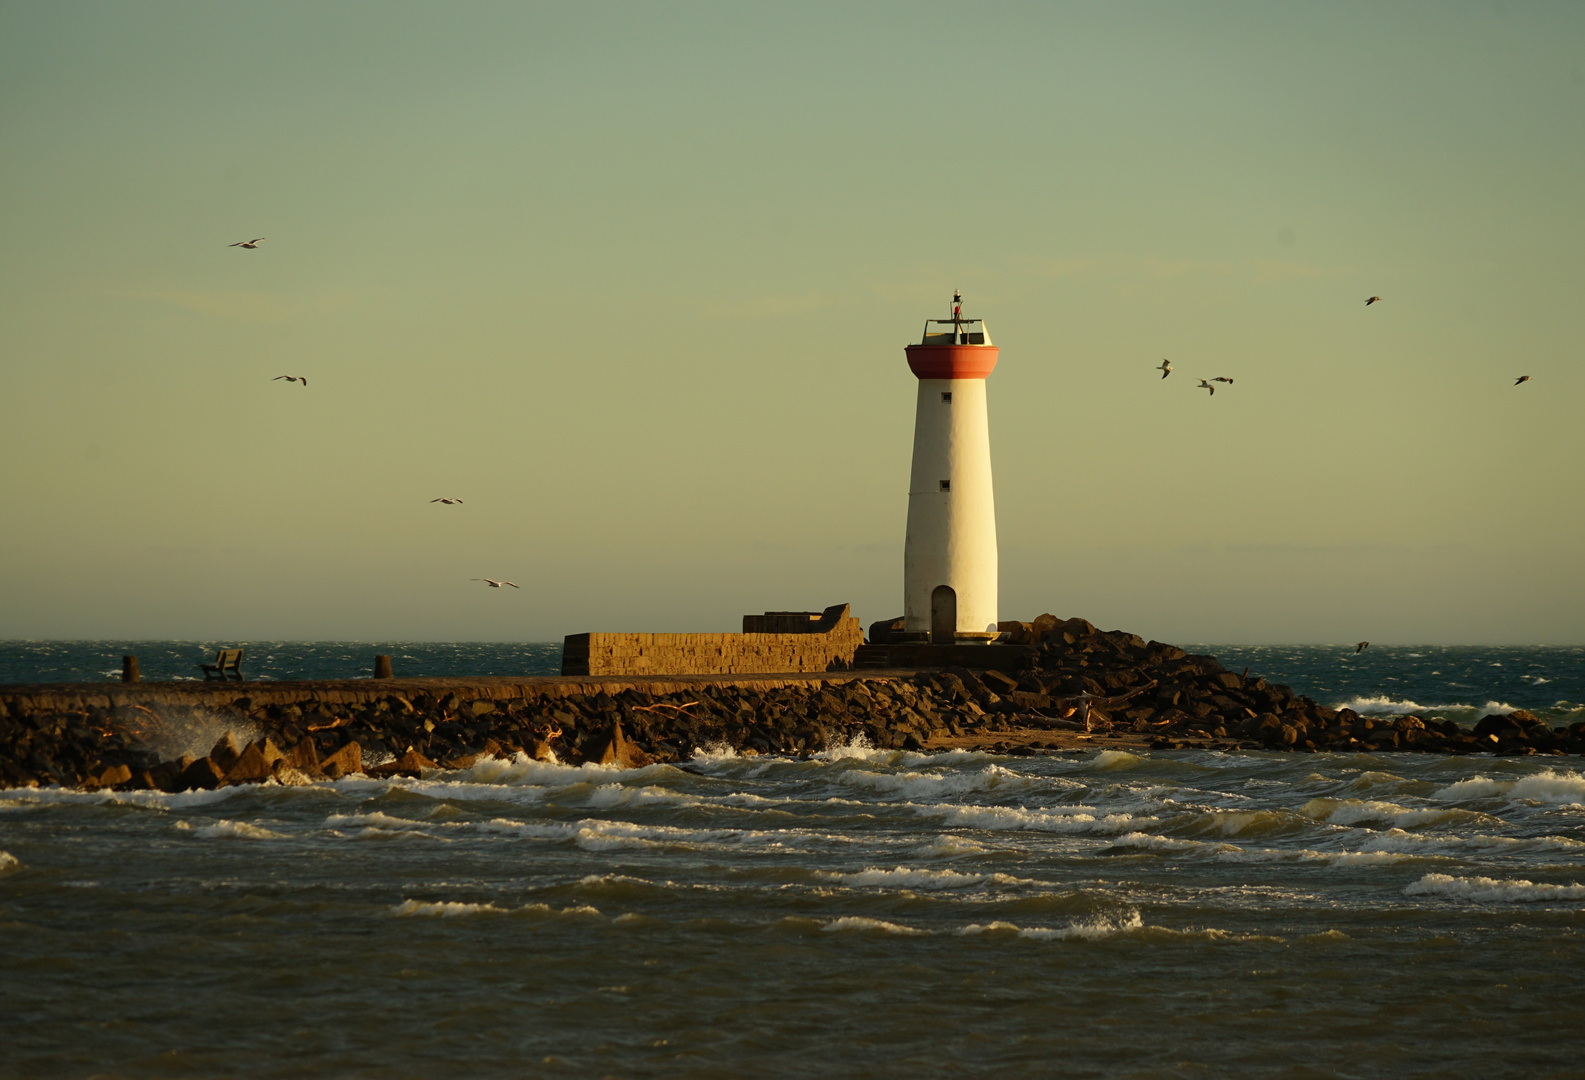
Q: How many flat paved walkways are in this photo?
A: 1